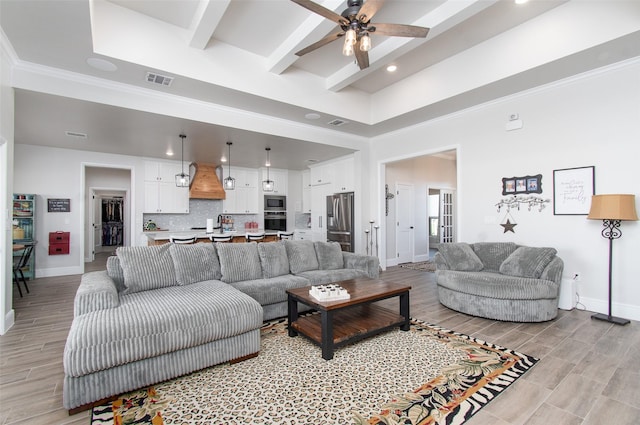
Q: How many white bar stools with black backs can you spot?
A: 4